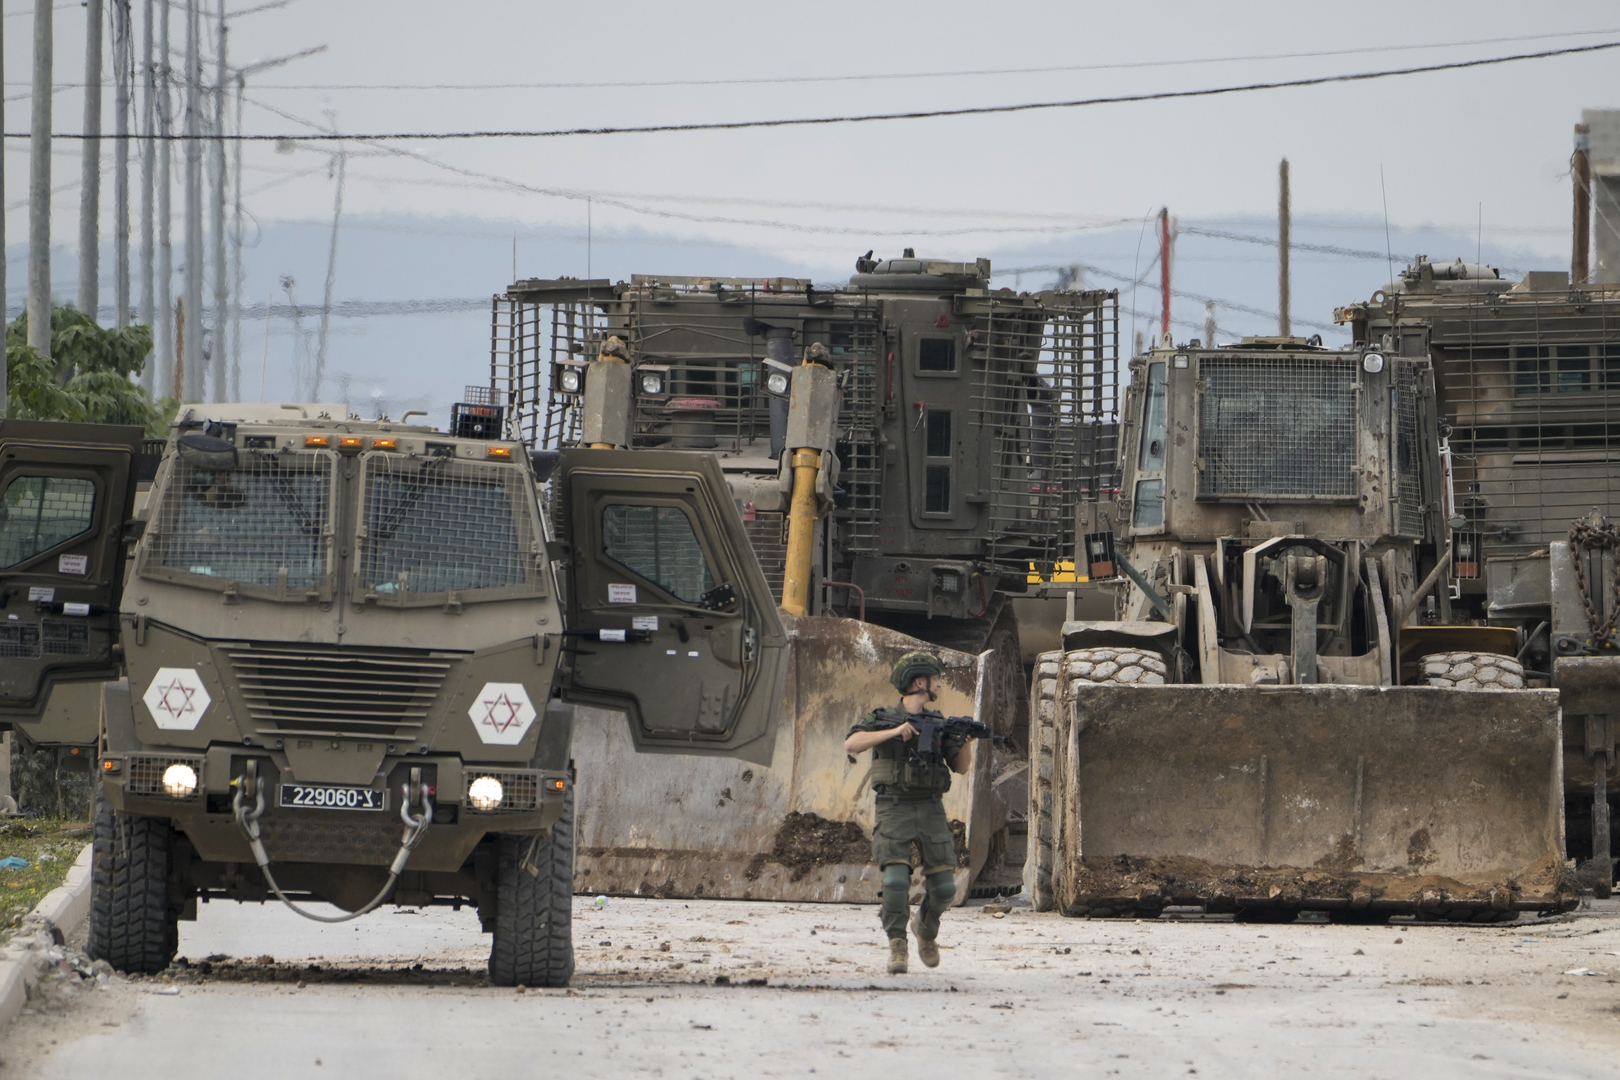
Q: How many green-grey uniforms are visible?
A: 1